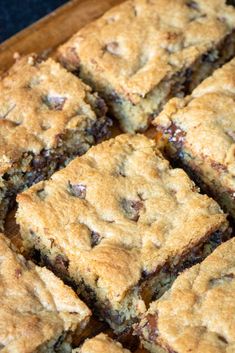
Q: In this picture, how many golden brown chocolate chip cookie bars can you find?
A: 7